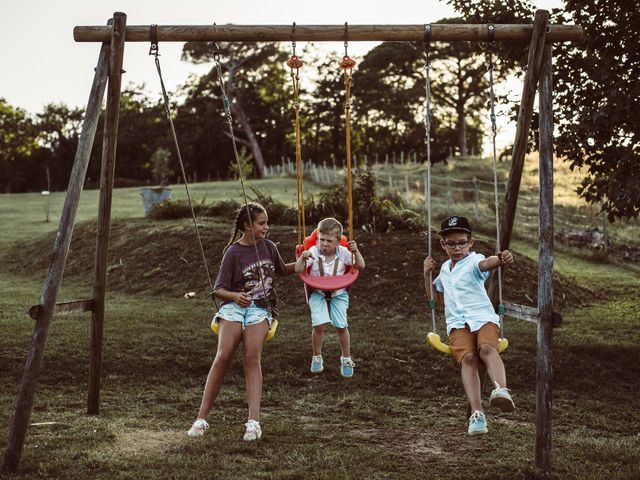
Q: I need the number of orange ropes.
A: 2